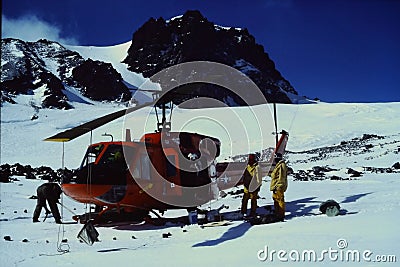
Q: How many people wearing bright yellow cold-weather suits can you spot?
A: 2